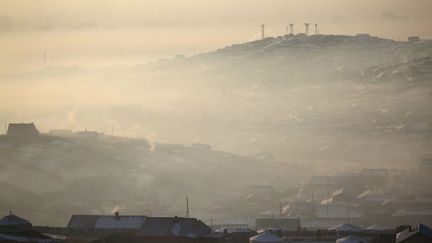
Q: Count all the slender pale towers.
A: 4